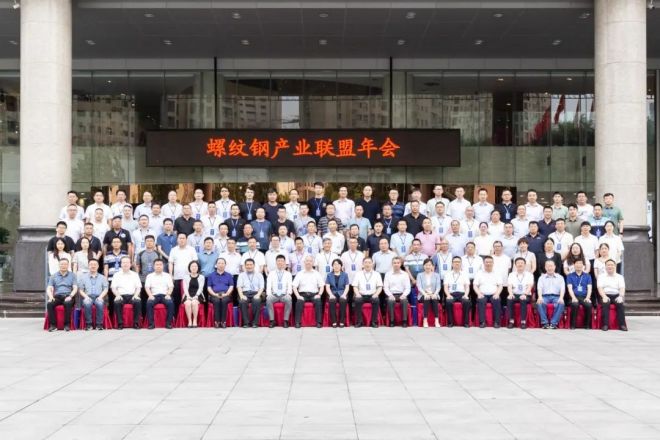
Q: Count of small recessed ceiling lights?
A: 14